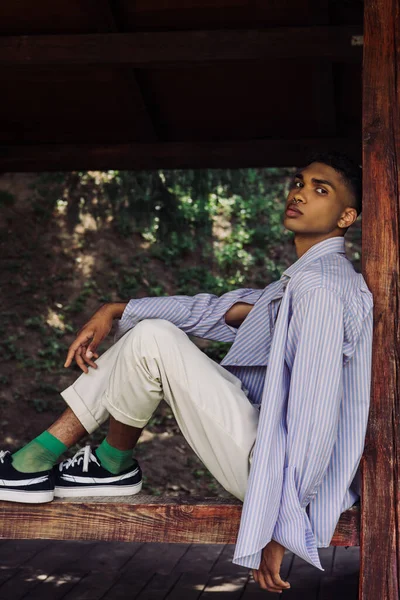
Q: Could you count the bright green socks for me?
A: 2